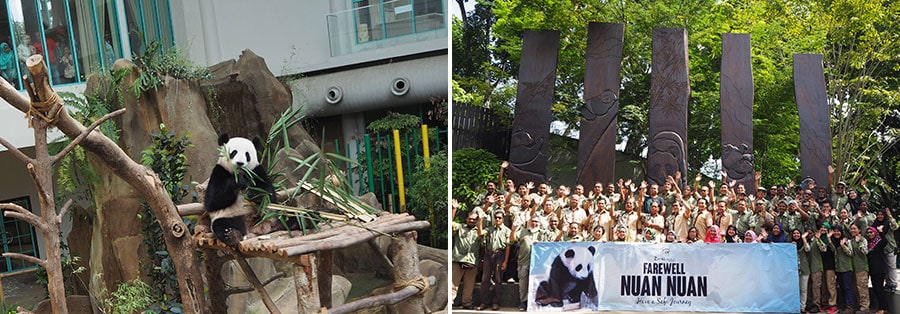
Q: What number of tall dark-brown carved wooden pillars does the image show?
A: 5